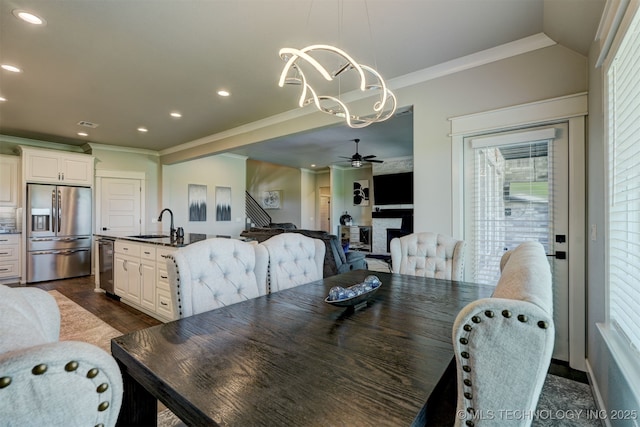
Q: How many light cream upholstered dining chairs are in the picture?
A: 5